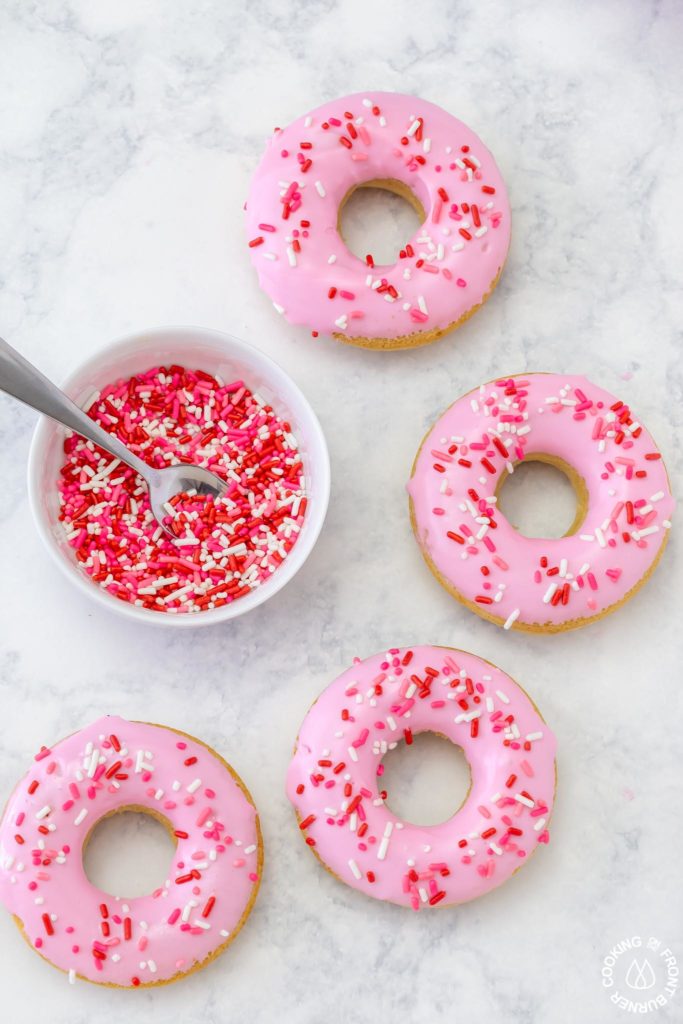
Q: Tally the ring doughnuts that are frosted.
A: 4